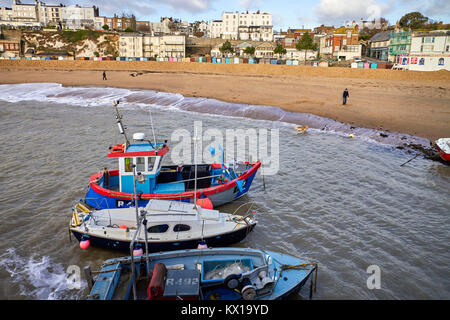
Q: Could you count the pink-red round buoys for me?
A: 4